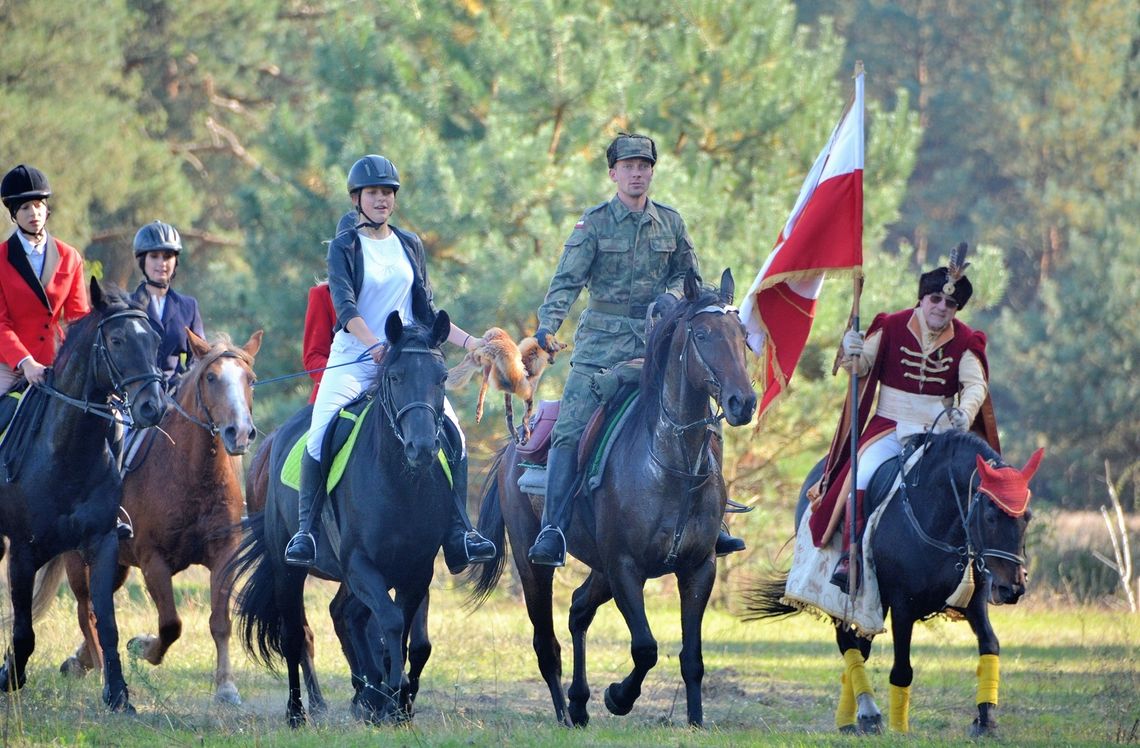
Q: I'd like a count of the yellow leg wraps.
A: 4